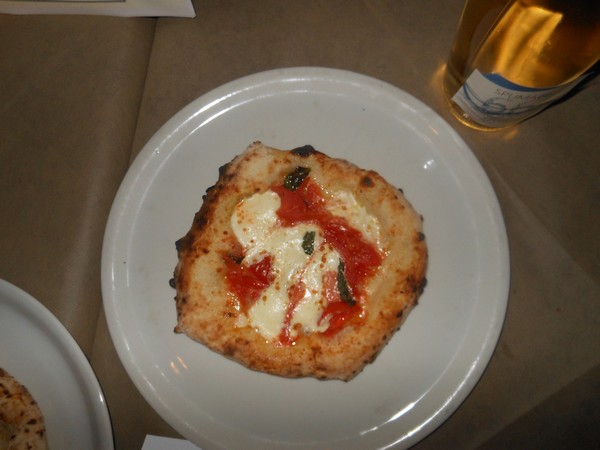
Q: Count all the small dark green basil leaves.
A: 3